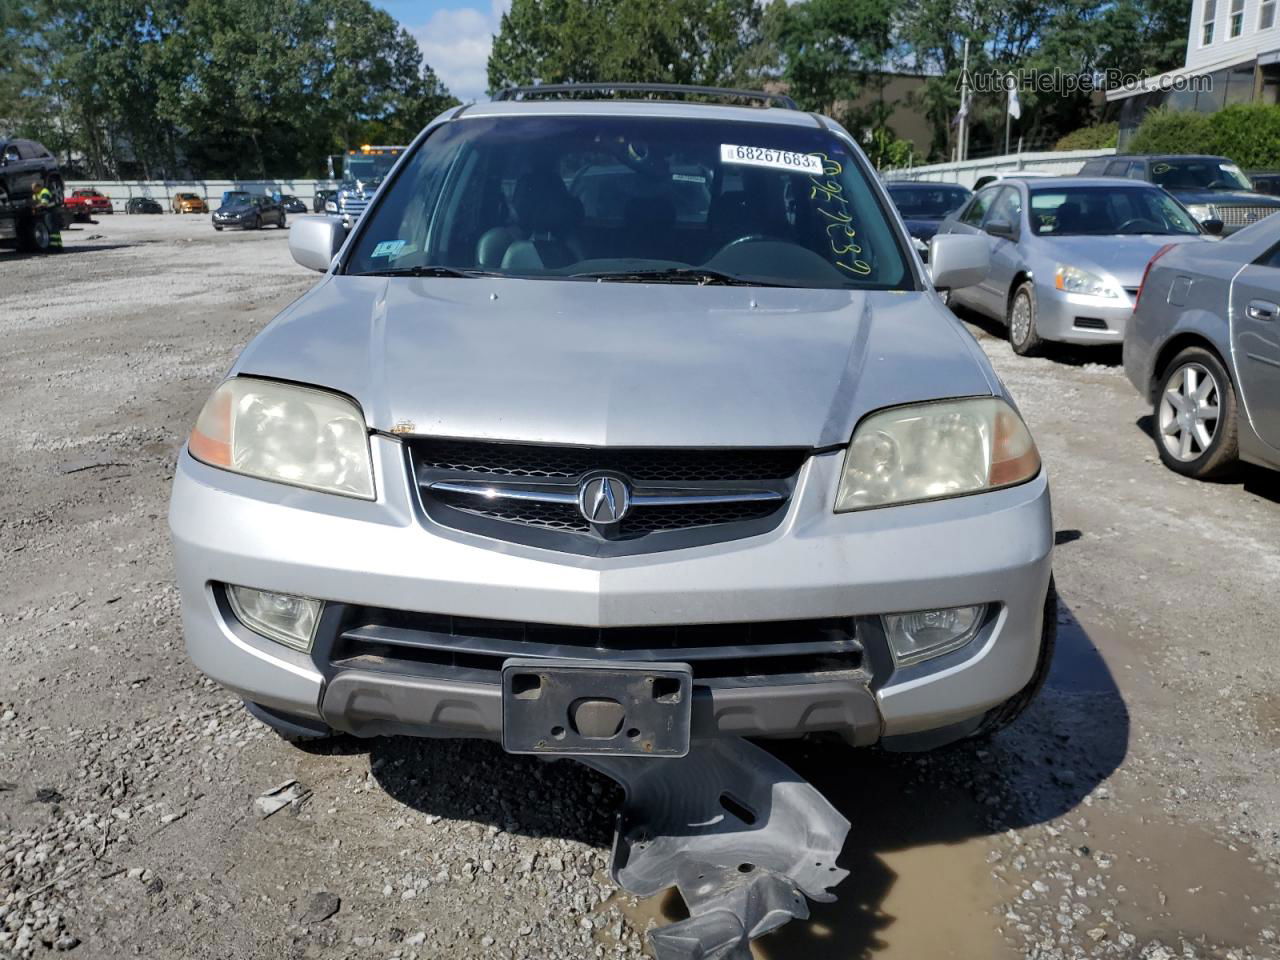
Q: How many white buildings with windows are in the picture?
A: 1